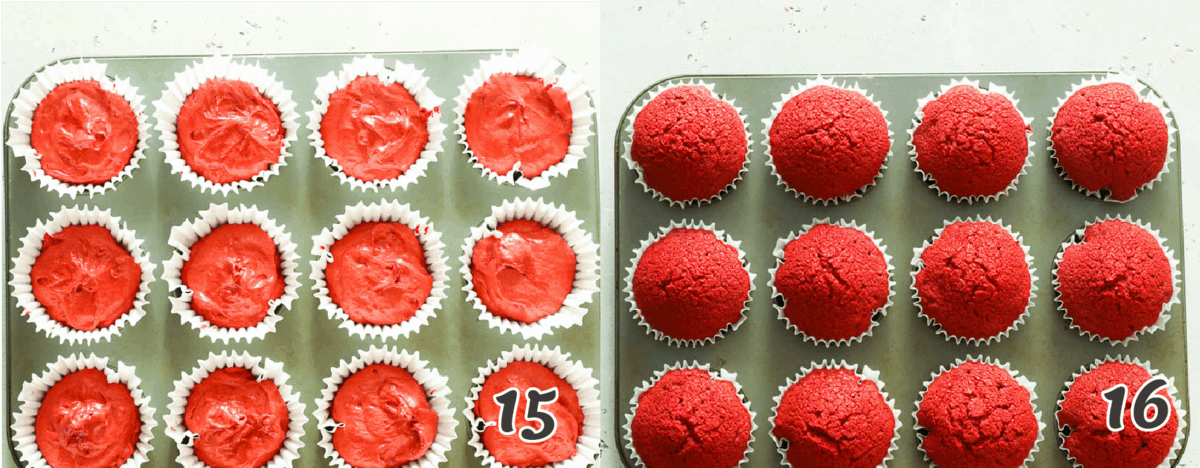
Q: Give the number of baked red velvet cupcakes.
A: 12